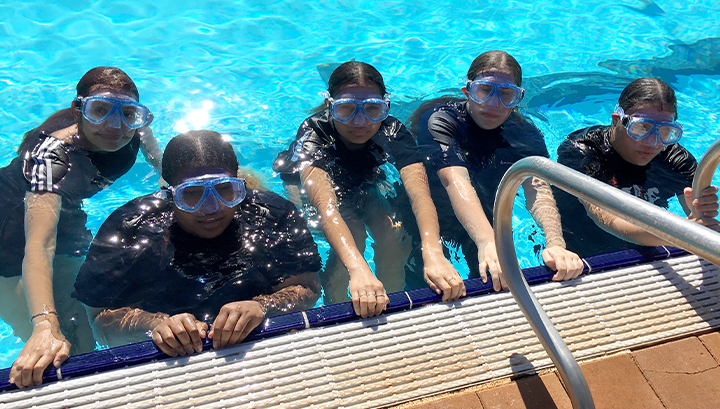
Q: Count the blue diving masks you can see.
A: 5